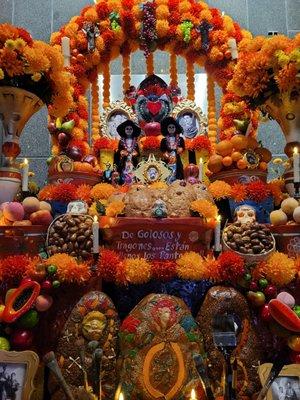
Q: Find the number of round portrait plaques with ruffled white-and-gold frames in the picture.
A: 2